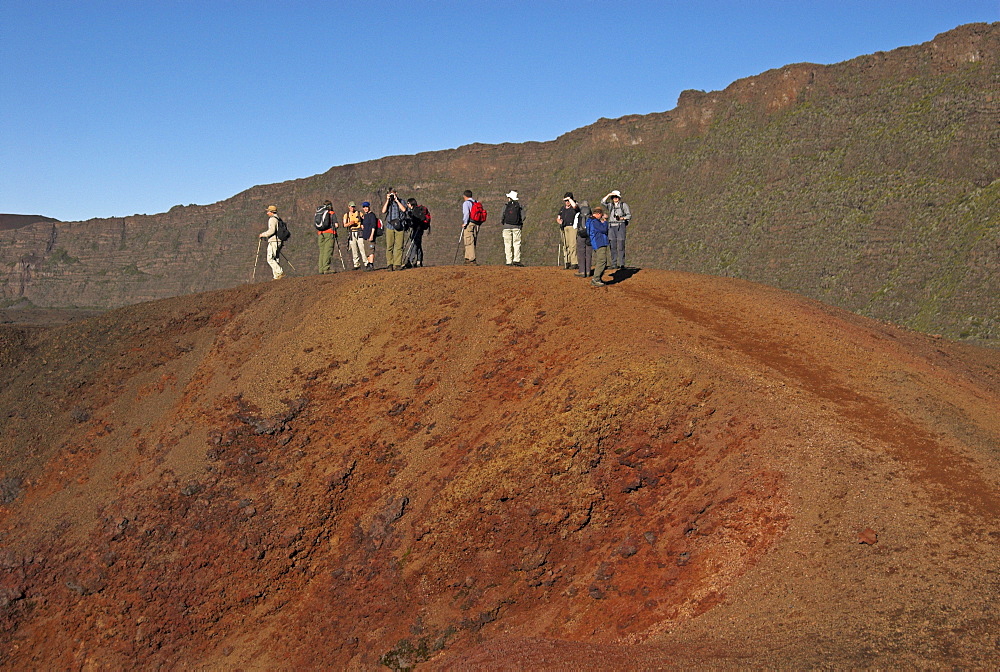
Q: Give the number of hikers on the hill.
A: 12